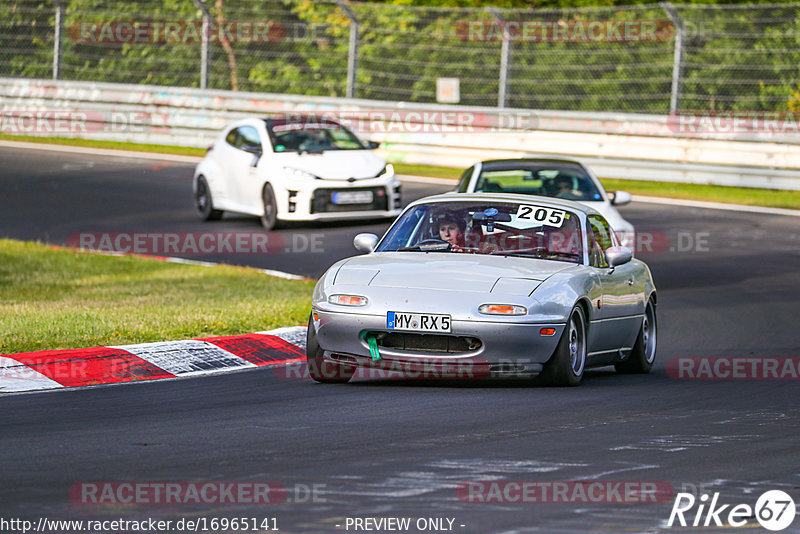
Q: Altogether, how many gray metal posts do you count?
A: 5